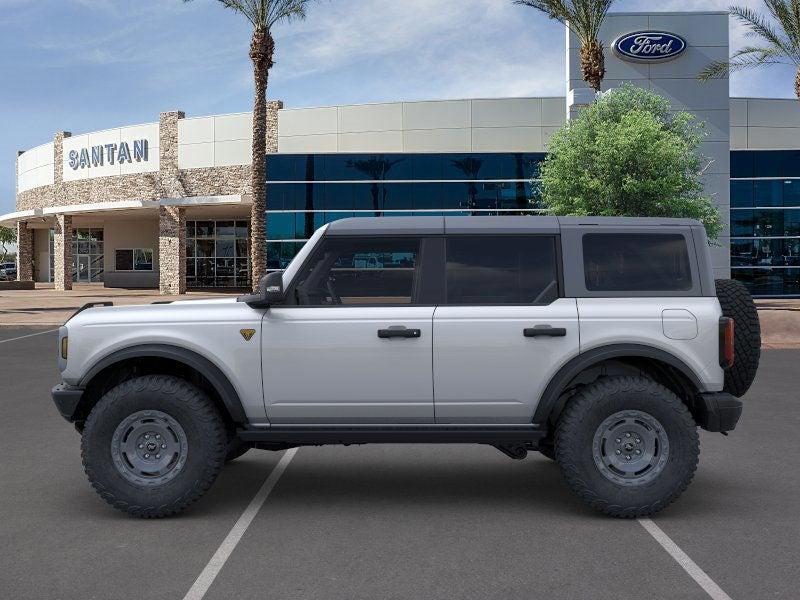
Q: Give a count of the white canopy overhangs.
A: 1